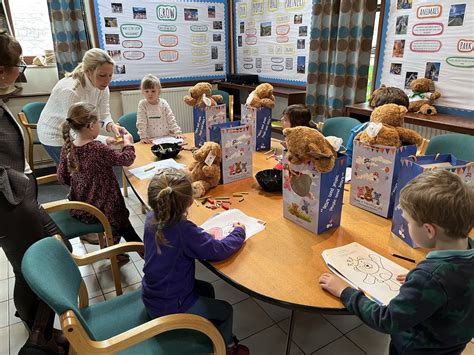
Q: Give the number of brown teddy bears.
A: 6